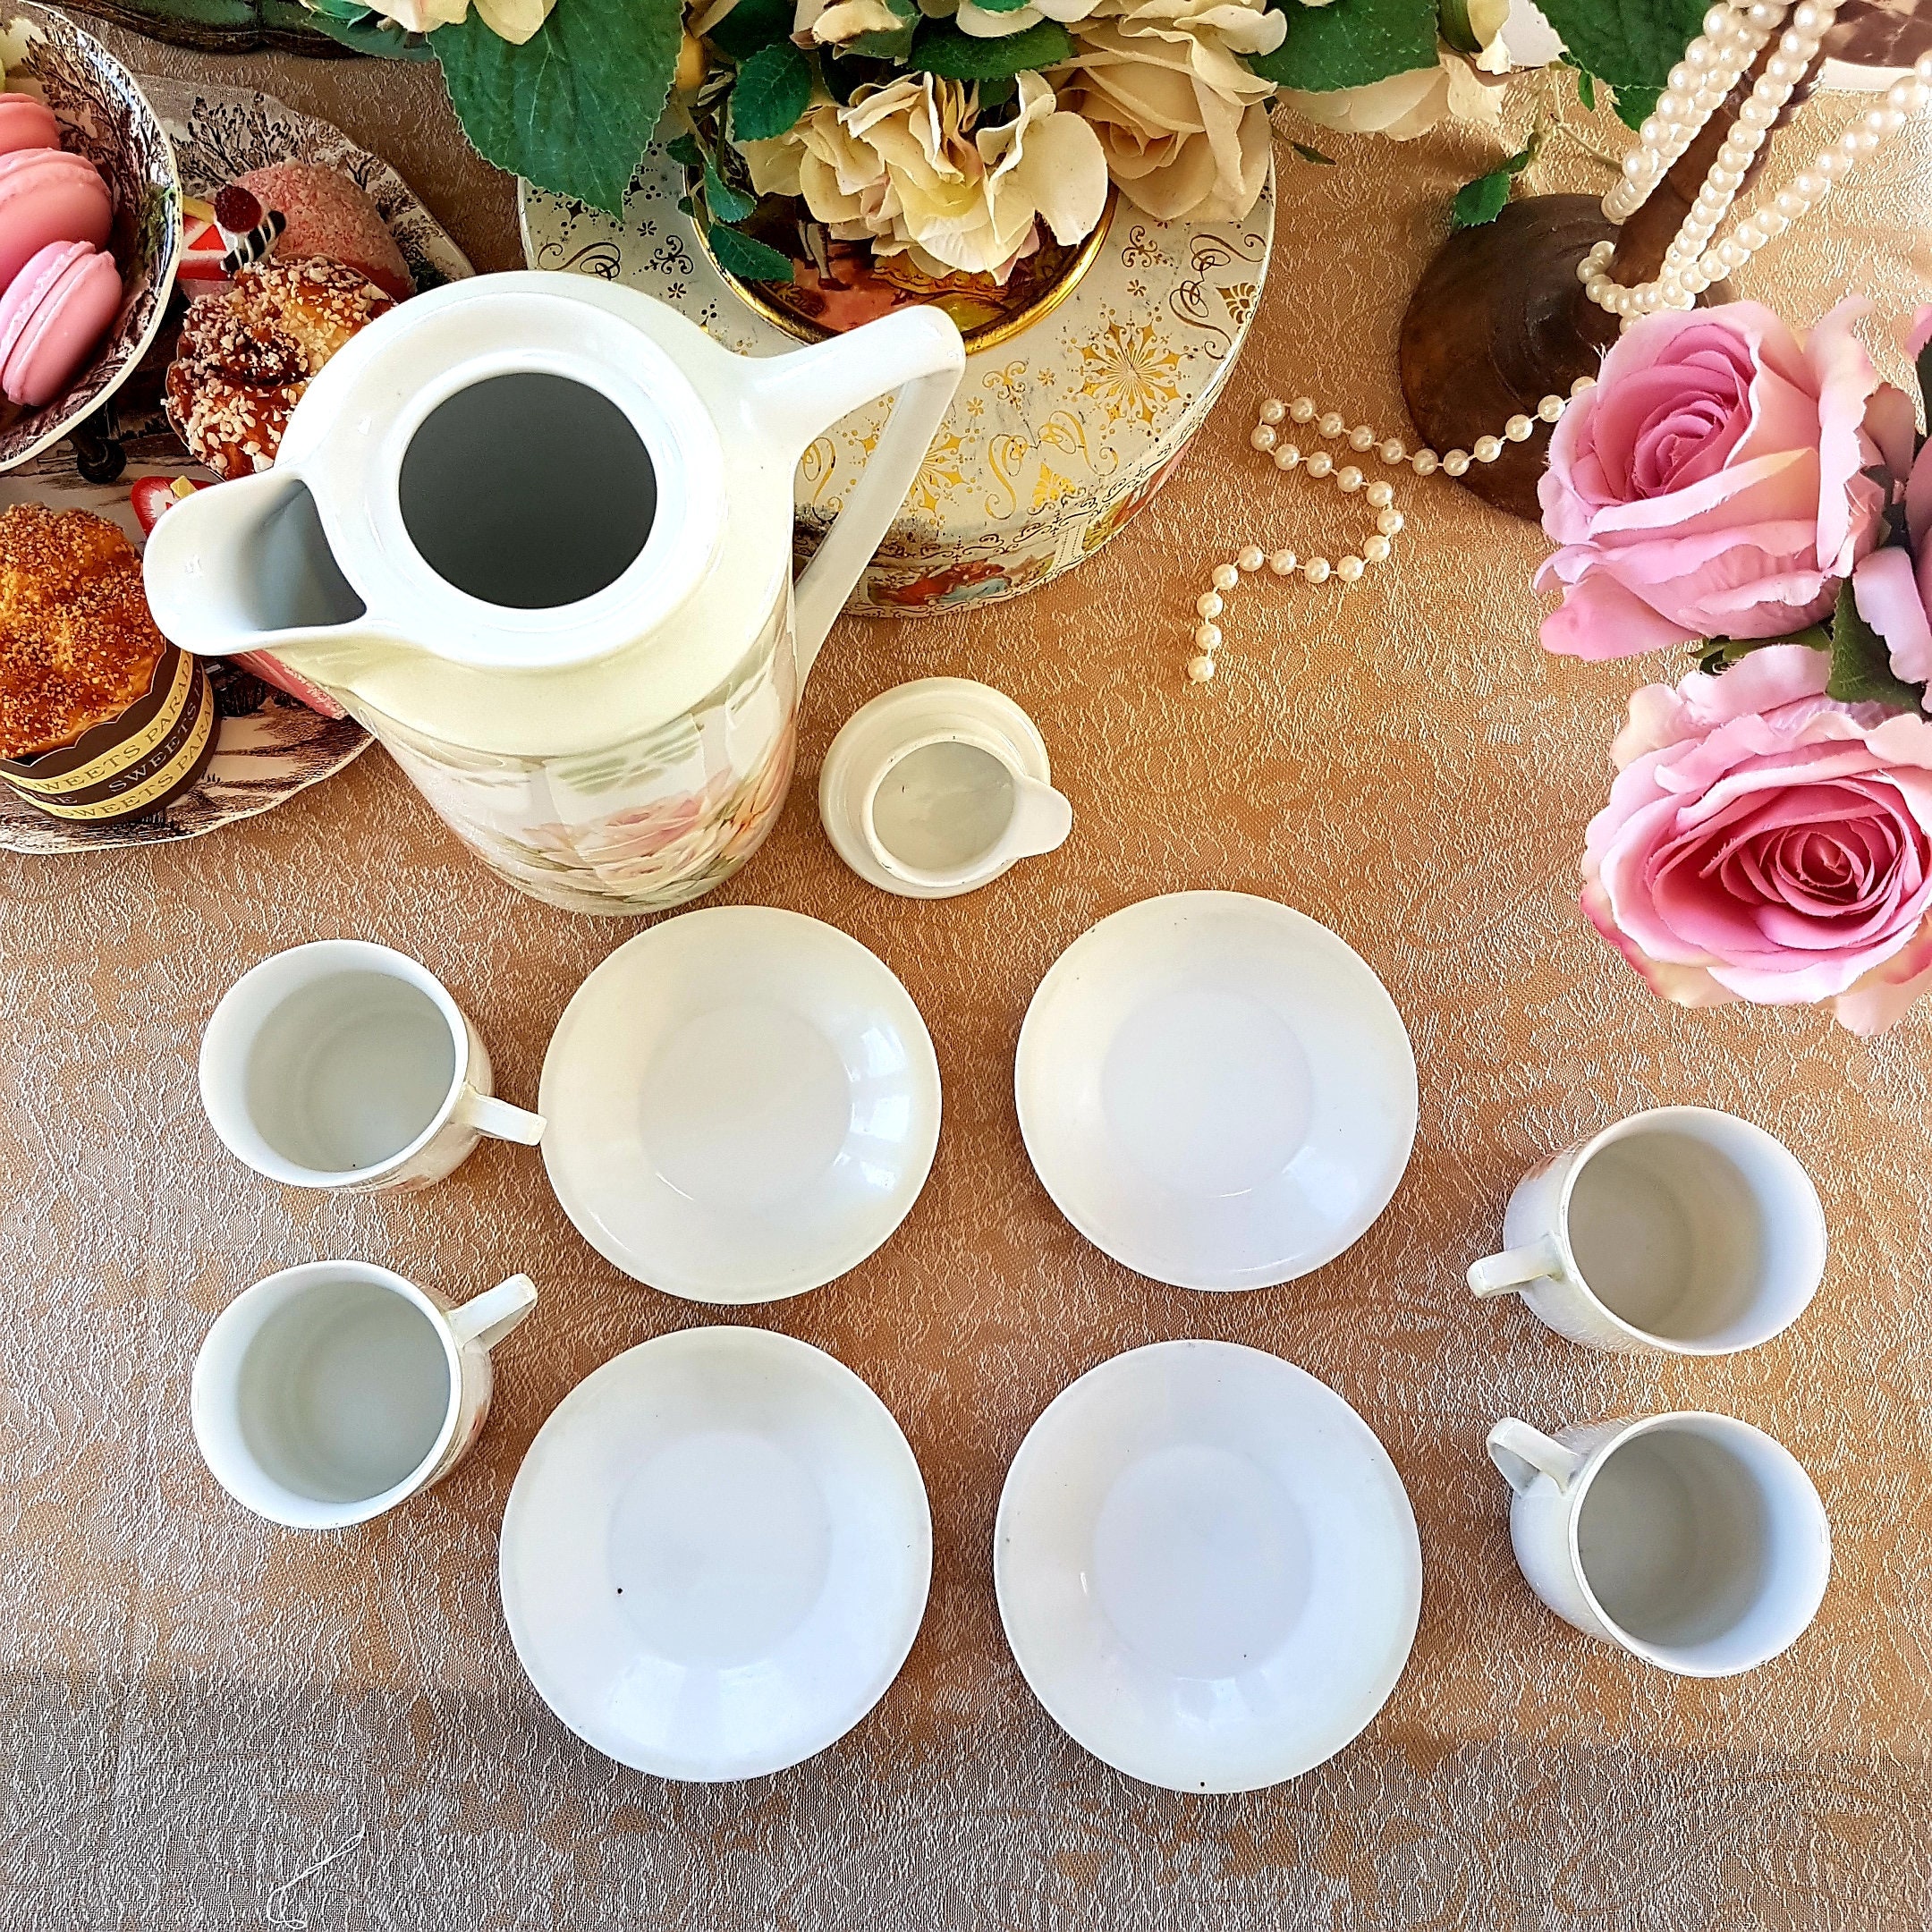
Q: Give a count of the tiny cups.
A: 4